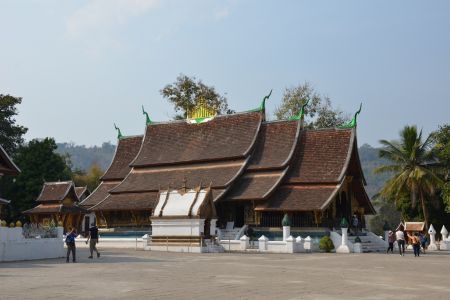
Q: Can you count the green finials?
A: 5